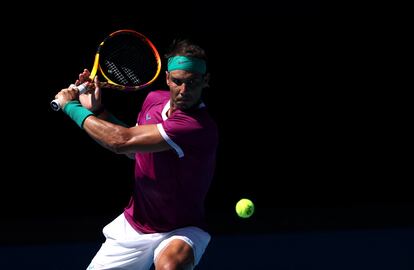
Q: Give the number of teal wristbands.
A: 2